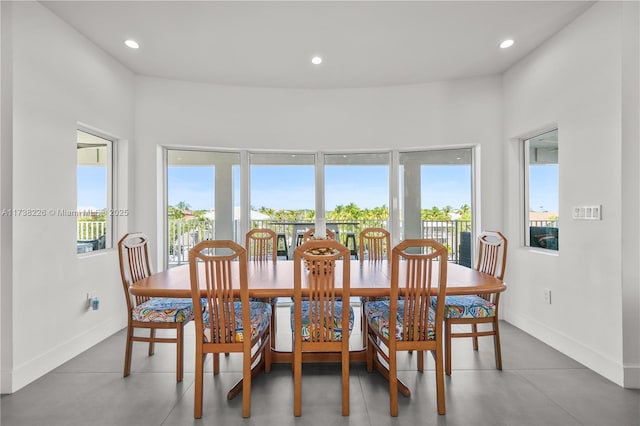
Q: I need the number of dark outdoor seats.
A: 3